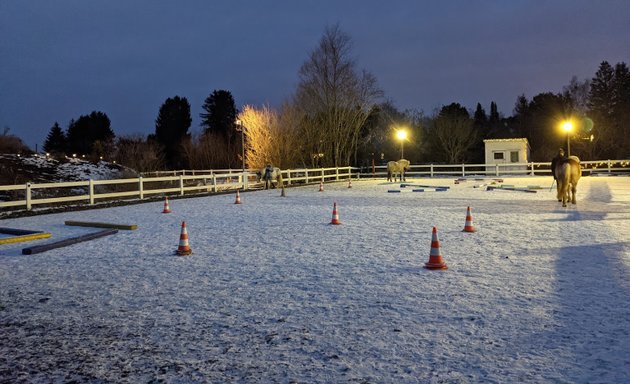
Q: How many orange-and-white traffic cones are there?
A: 8